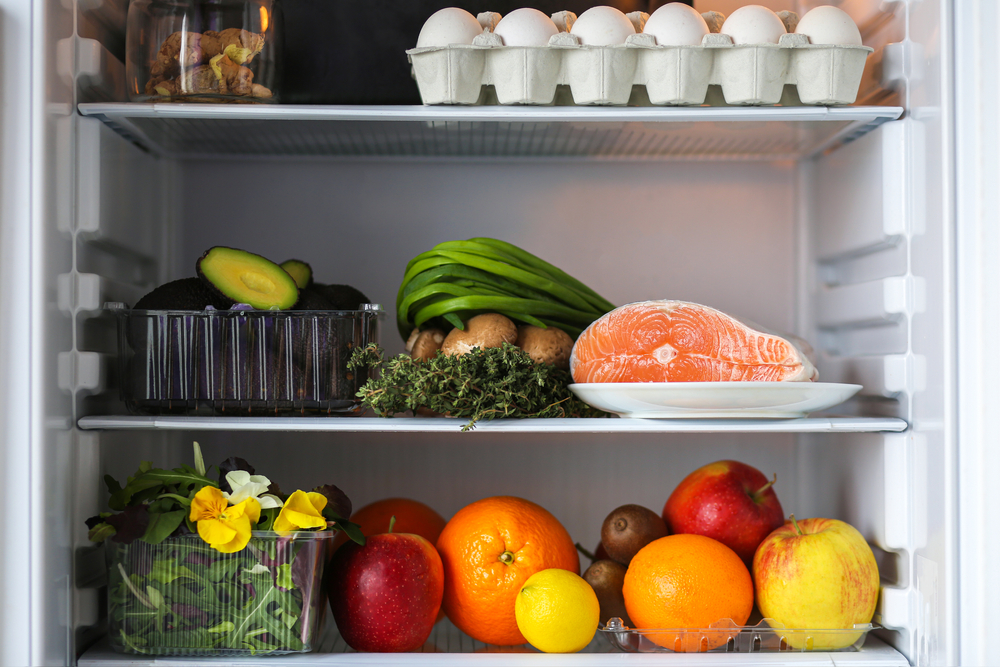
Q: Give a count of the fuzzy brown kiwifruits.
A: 2